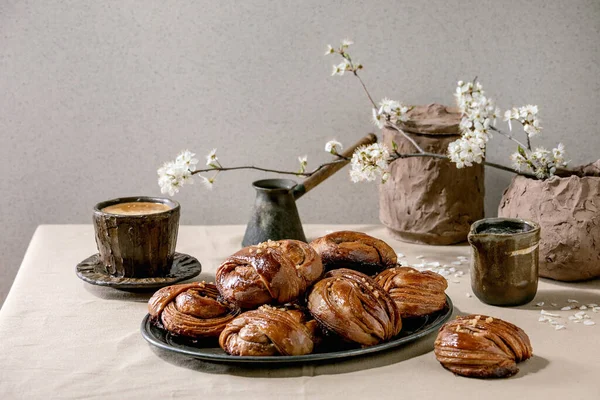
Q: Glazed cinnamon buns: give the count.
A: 7